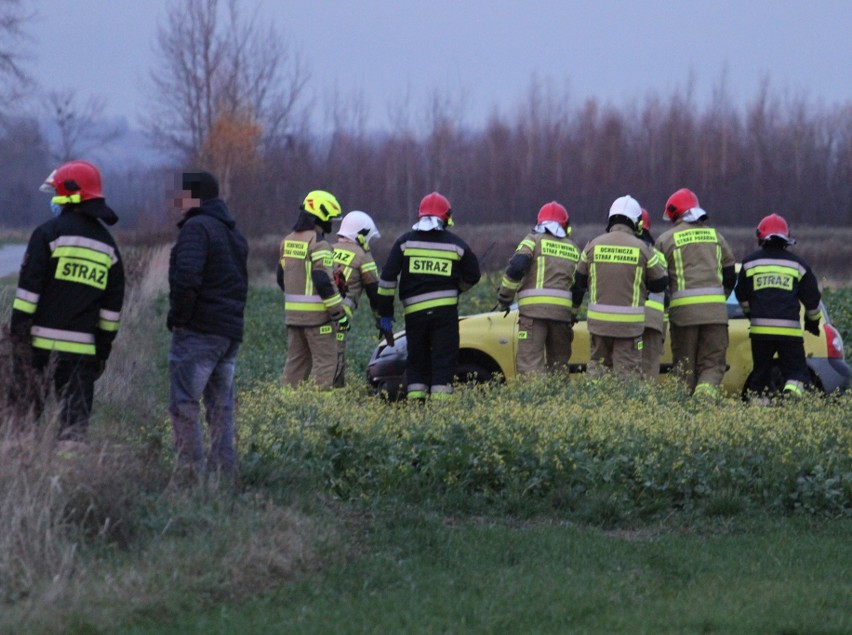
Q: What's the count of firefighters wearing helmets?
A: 9